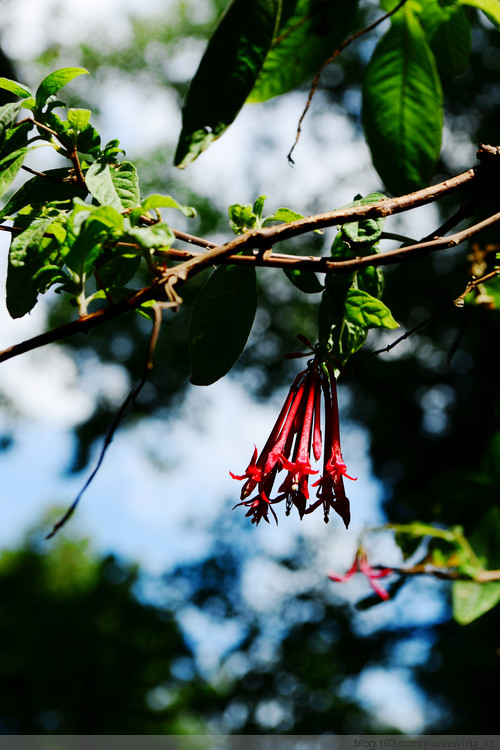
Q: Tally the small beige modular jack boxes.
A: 0